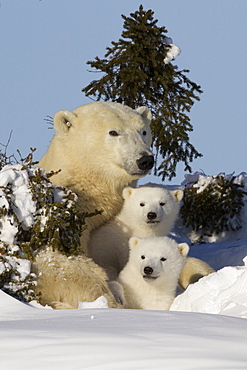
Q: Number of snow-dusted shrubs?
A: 2